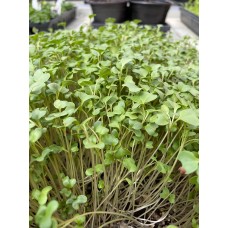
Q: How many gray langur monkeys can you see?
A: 0